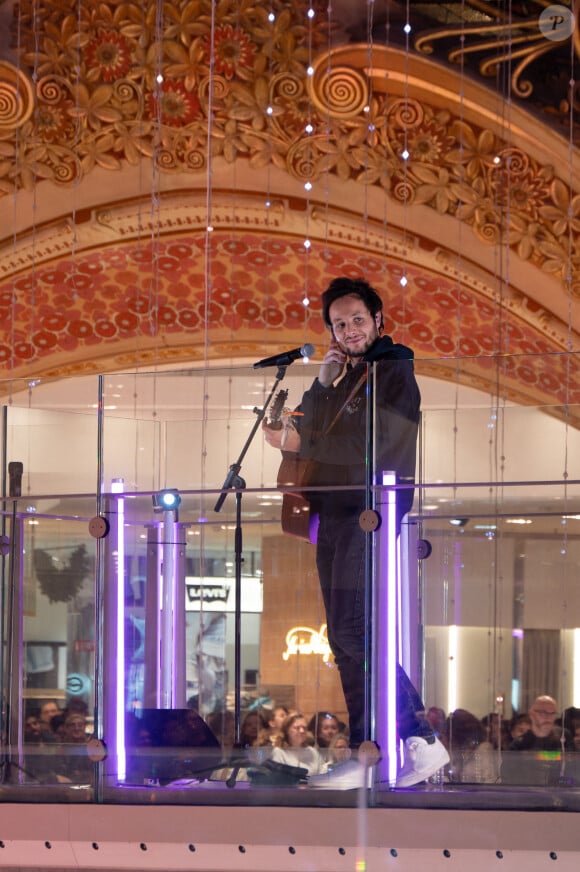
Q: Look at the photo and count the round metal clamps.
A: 6